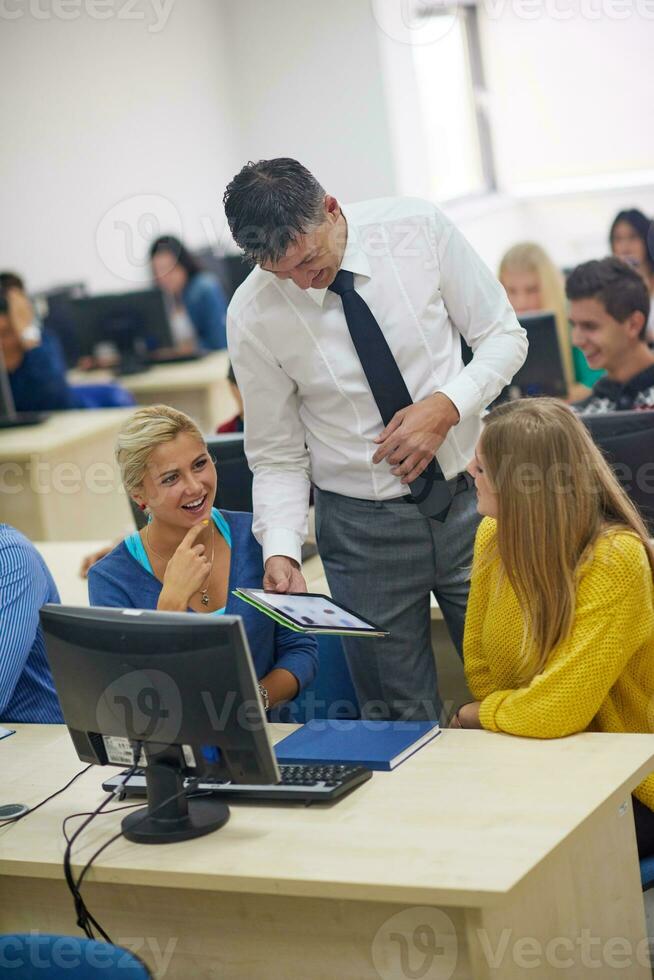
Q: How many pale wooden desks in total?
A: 4